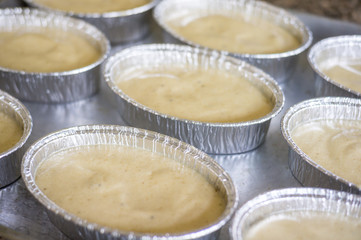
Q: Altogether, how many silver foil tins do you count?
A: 9